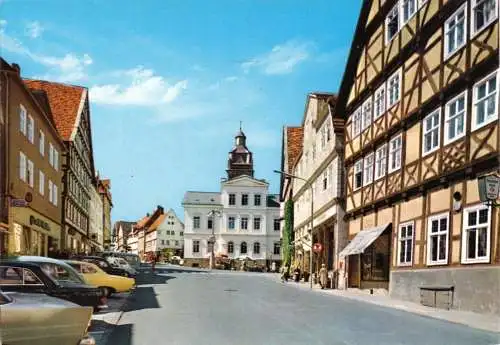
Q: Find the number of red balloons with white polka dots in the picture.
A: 0